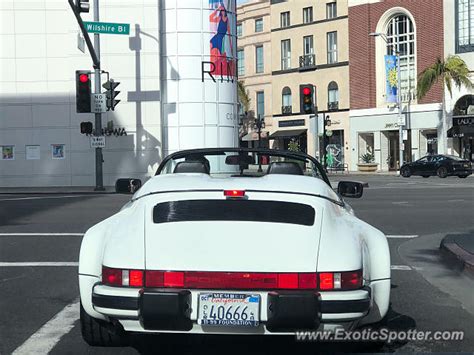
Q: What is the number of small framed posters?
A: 3